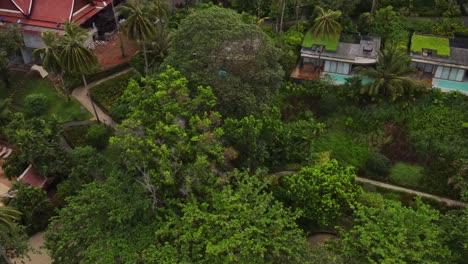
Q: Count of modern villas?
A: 2